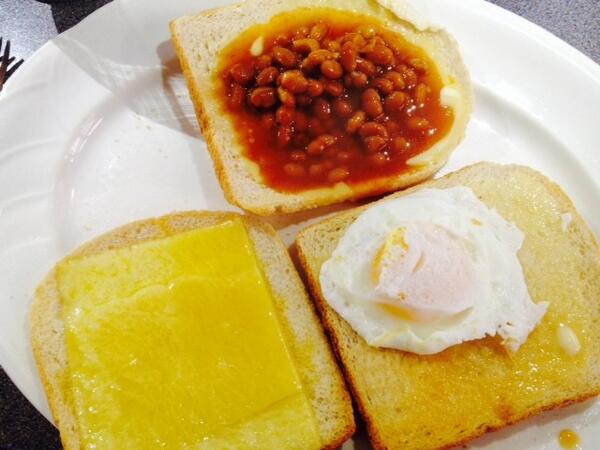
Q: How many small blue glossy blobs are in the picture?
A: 0